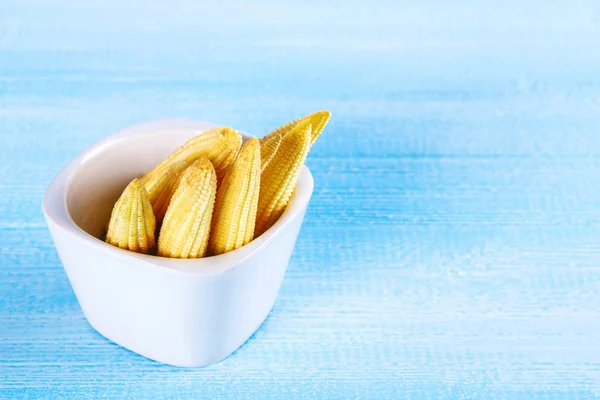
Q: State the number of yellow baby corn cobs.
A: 7